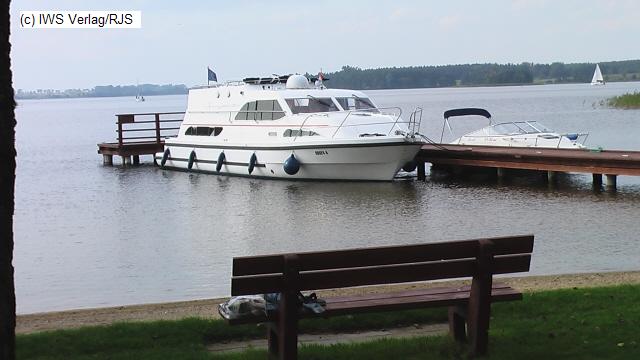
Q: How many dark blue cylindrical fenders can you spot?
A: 4